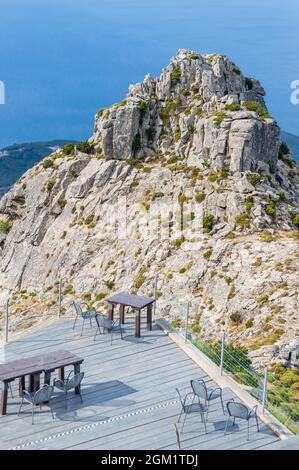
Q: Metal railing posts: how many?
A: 6